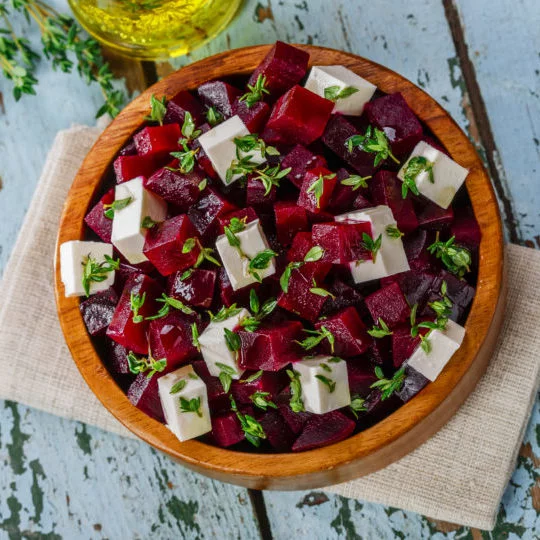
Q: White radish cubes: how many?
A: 11